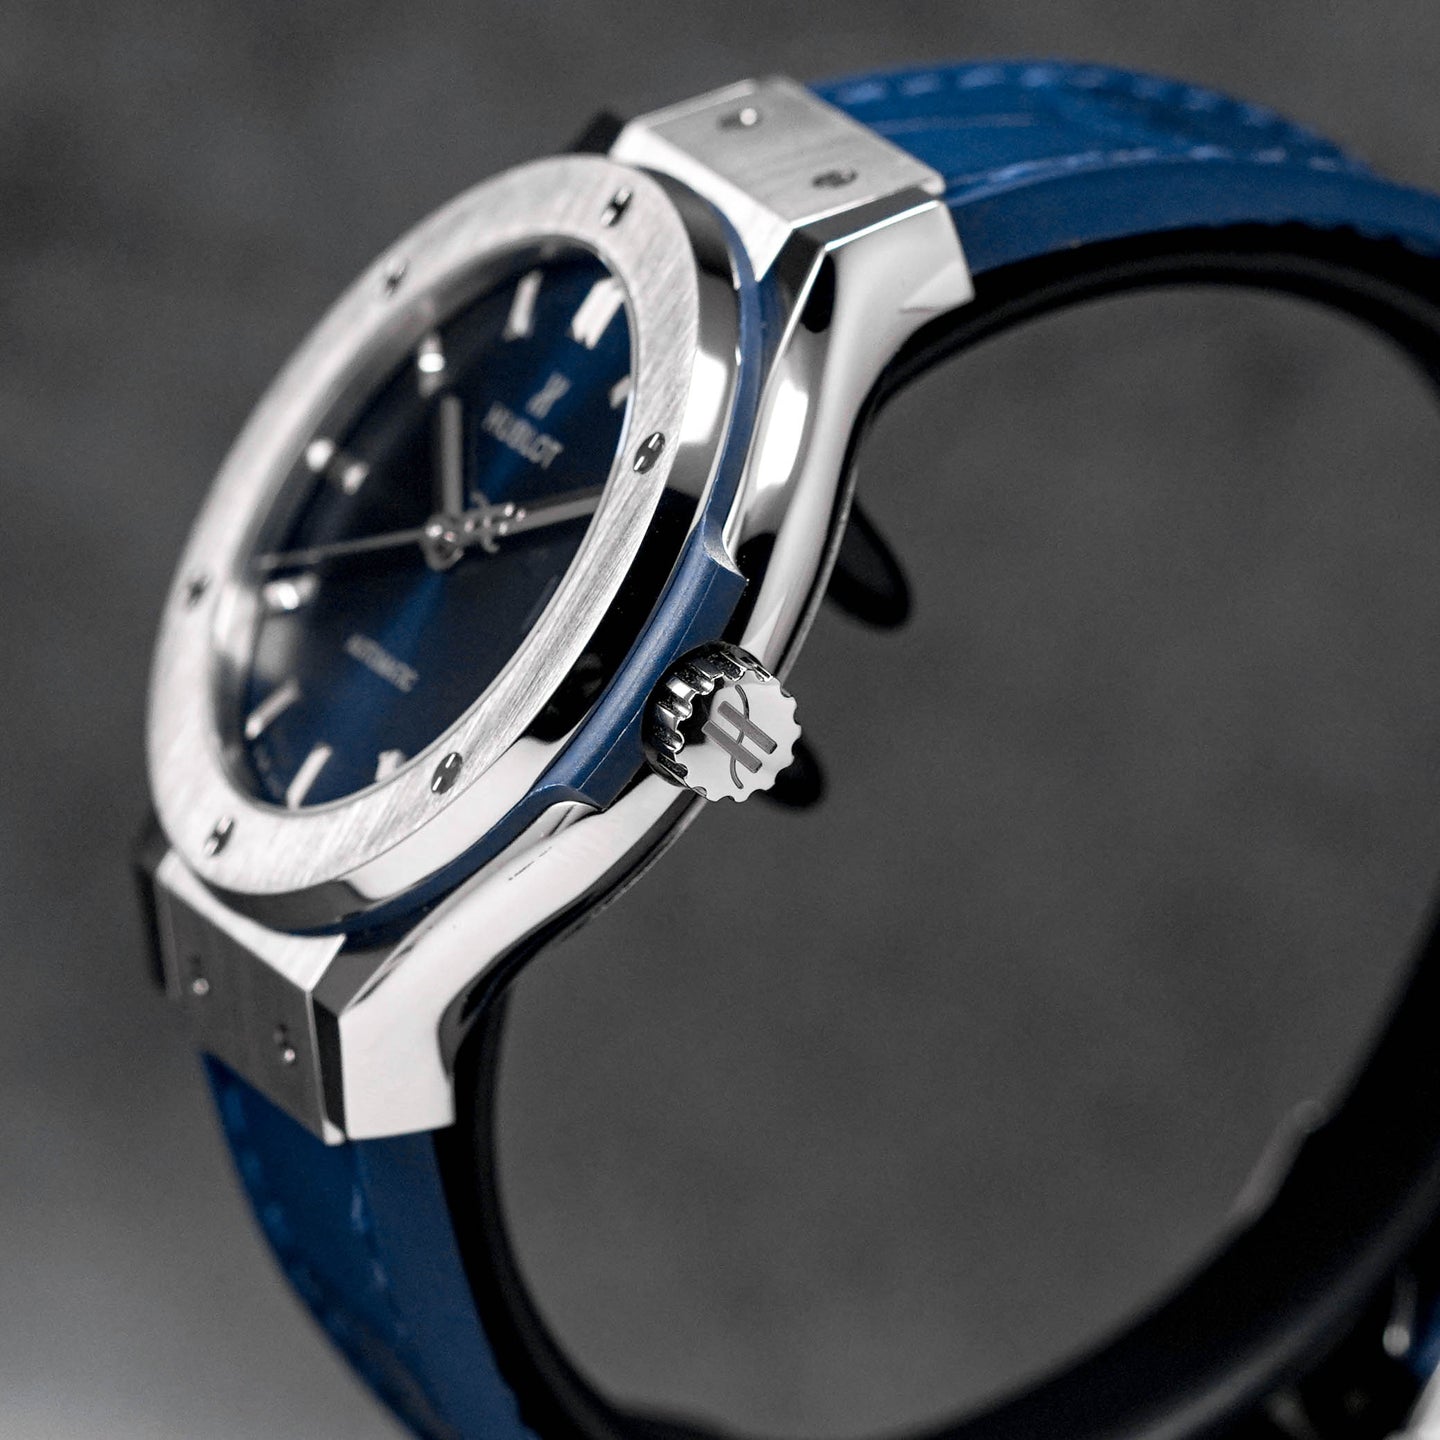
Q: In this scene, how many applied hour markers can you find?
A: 9